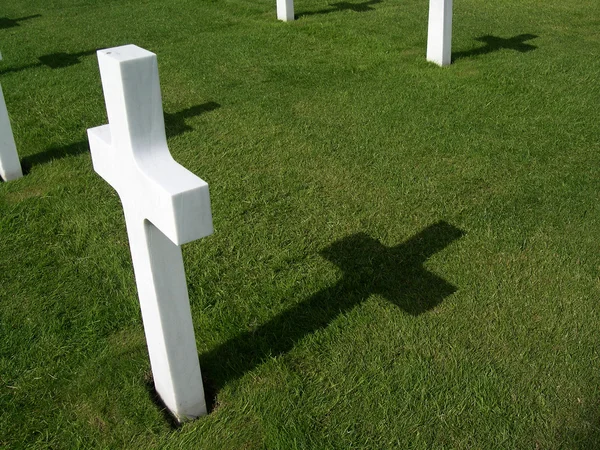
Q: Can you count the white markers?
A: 4